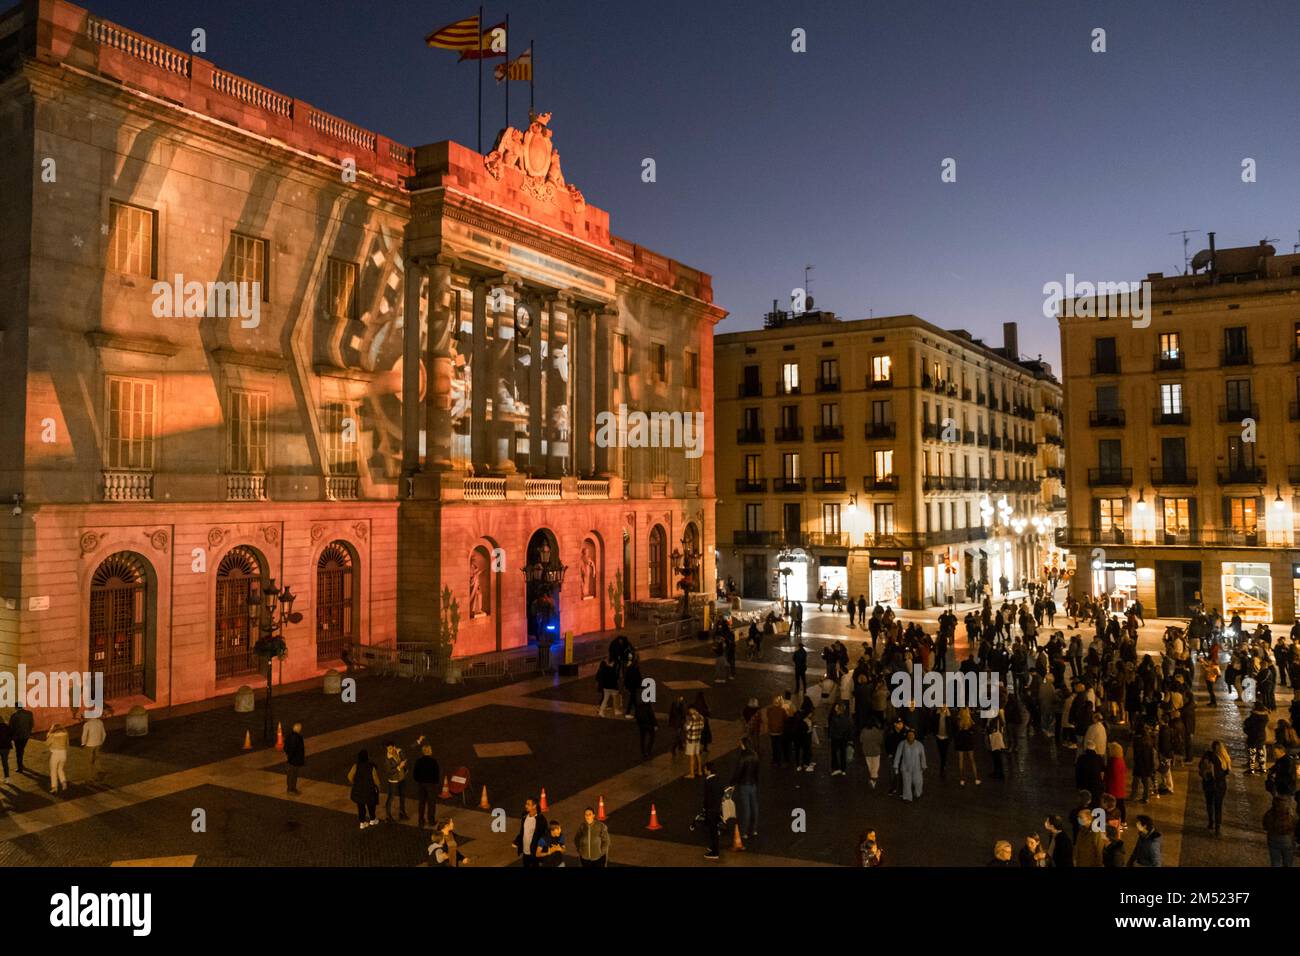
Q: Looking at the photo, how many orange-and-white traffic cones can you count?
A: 8